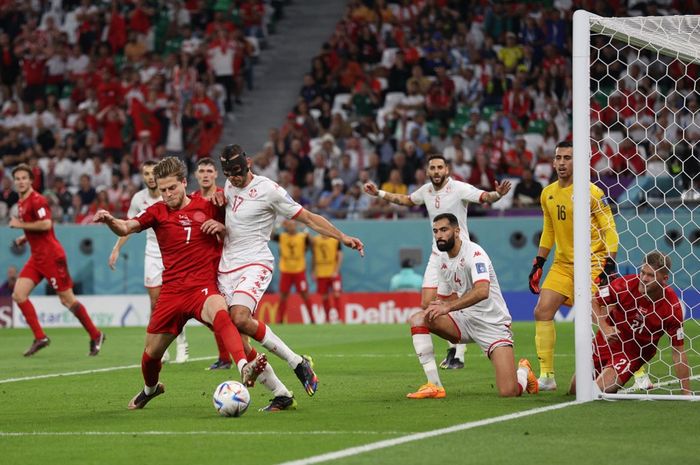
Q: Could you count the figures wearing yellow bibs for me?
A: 2